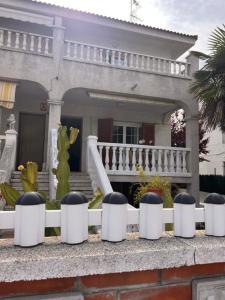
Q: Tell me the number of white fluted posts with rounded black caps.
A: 6